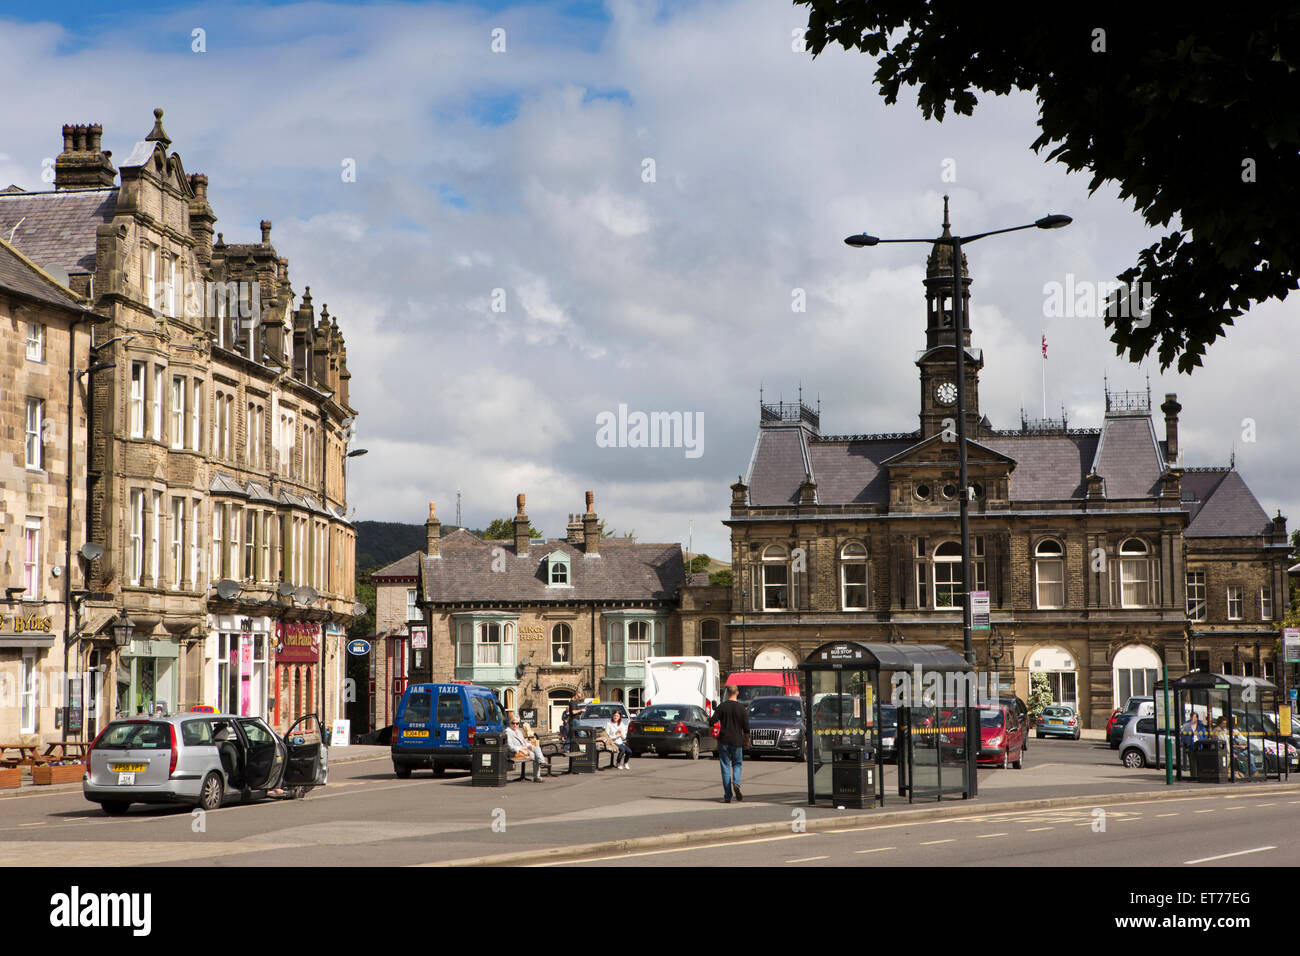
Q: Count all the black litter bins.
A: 4